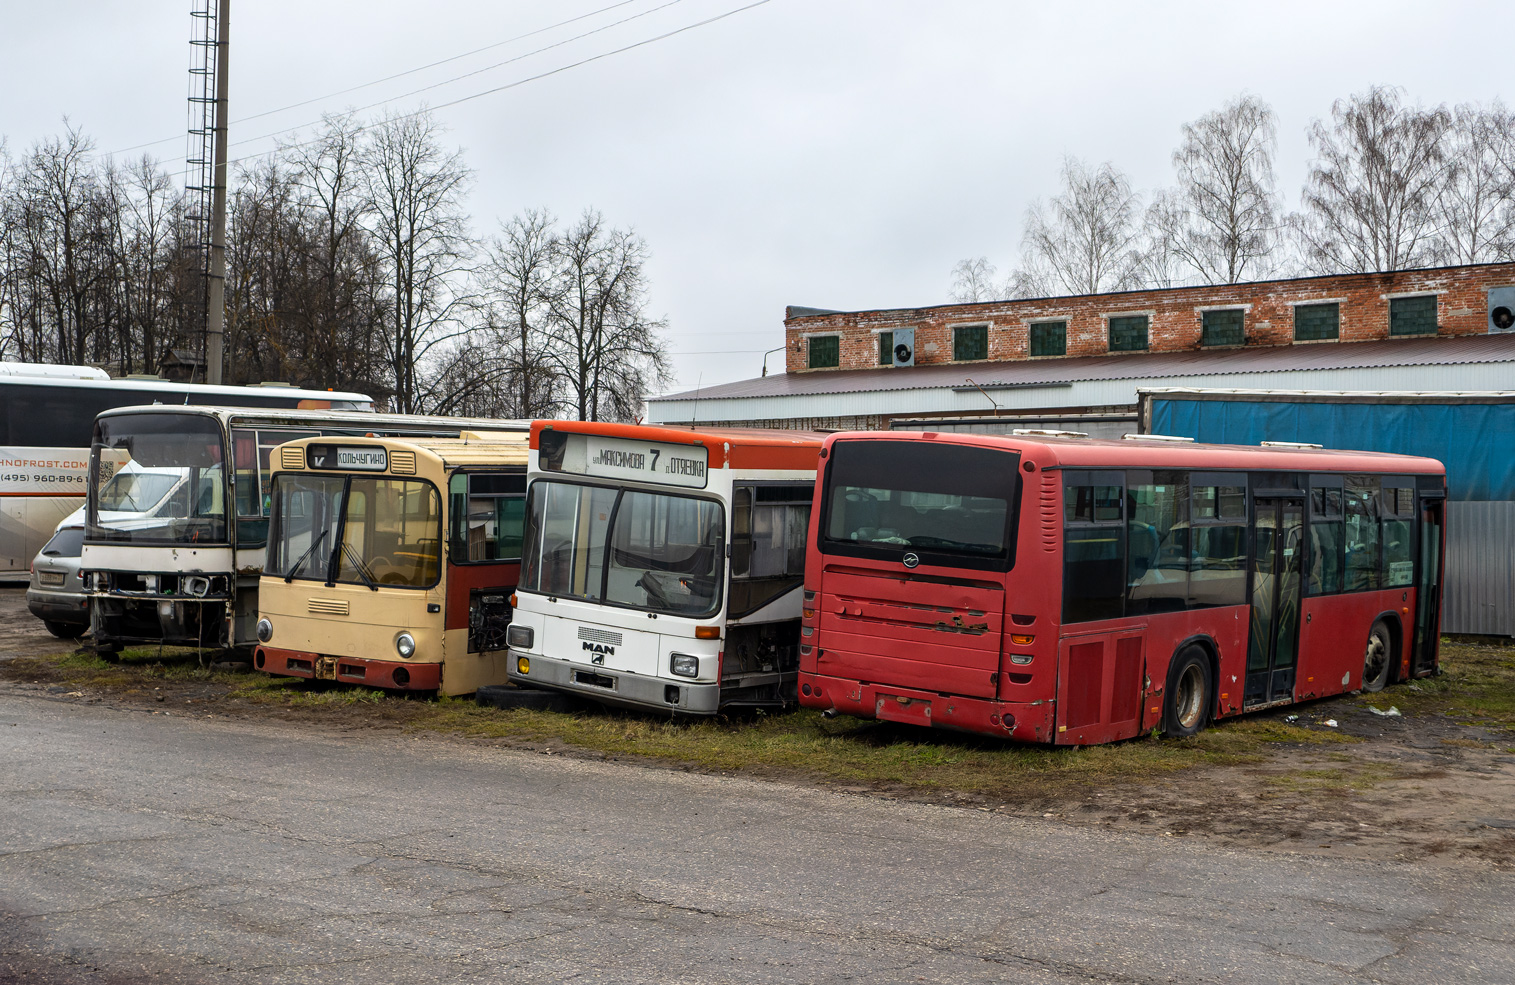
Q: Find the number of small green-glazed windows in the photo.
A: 8